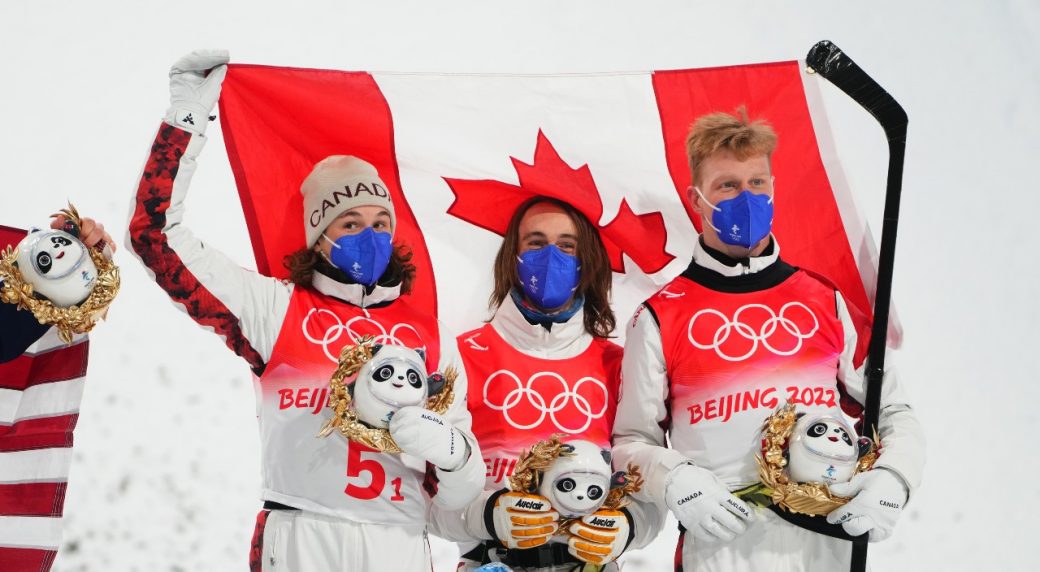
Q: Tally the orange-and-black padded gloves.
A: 2